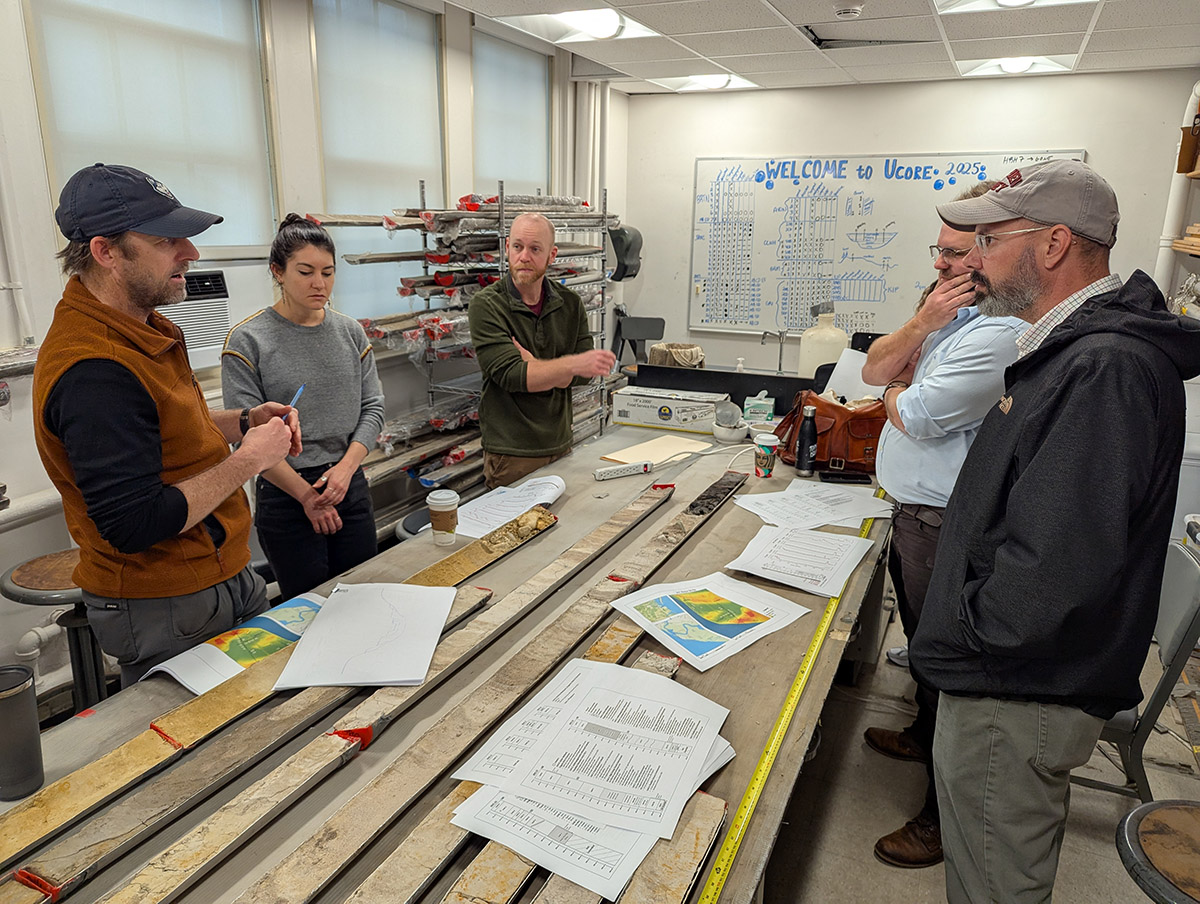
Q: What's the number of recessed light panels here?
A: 4